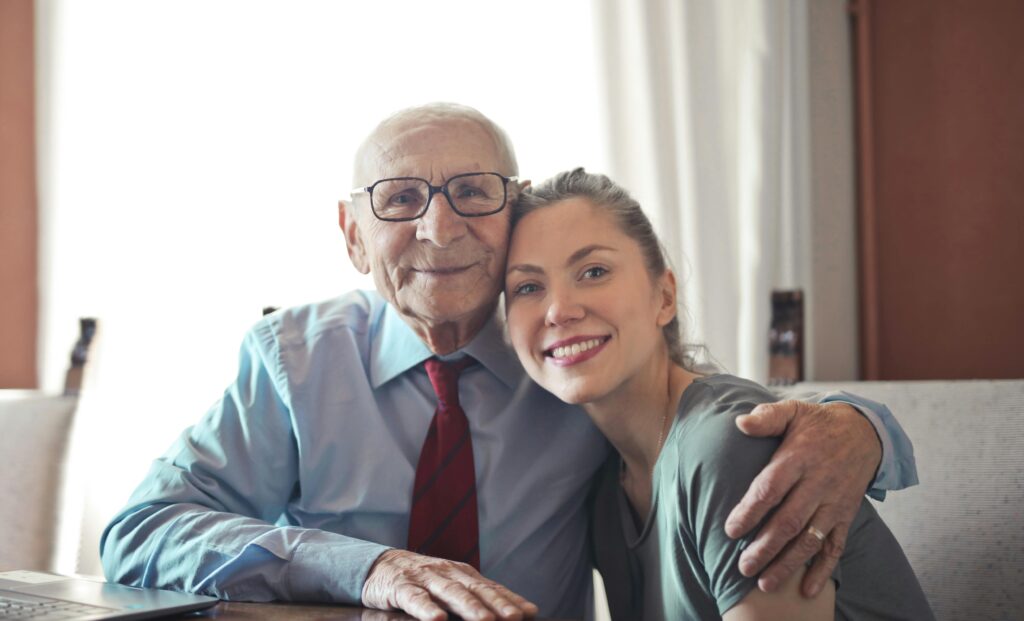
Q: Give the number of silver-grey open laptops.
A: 1